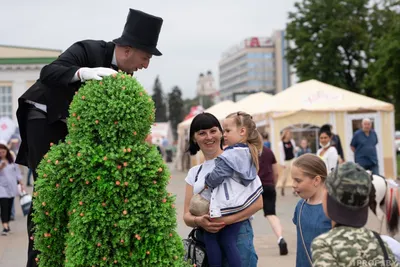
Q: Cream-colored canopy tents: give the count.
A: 3